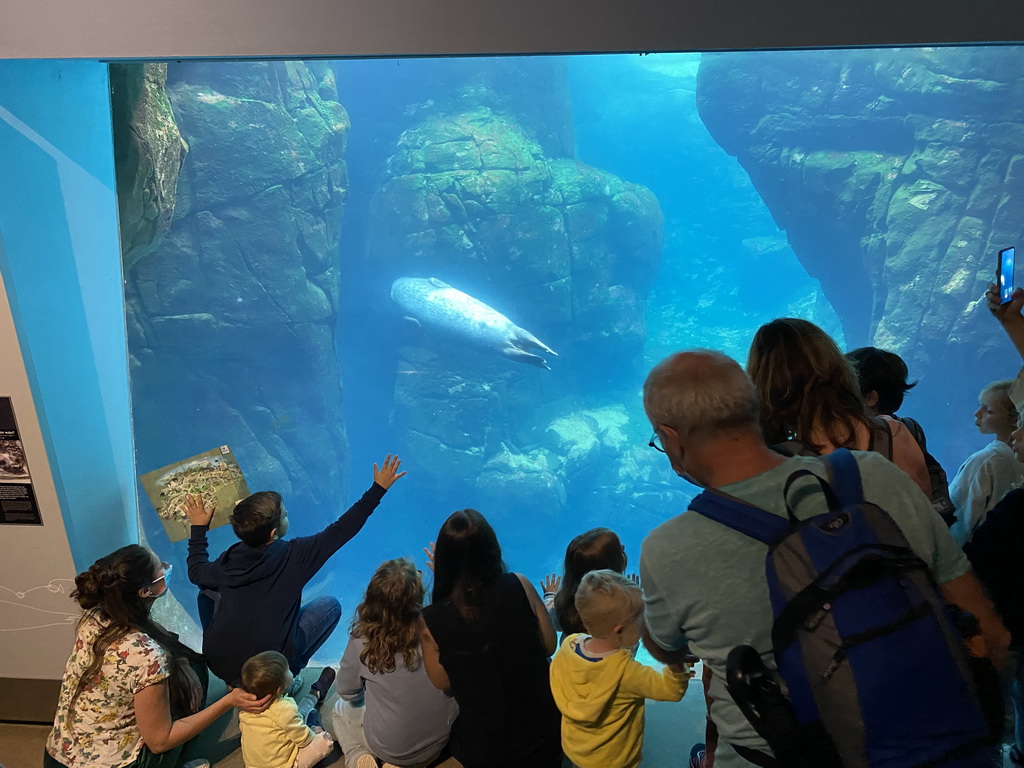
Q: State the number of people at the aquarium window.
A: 13